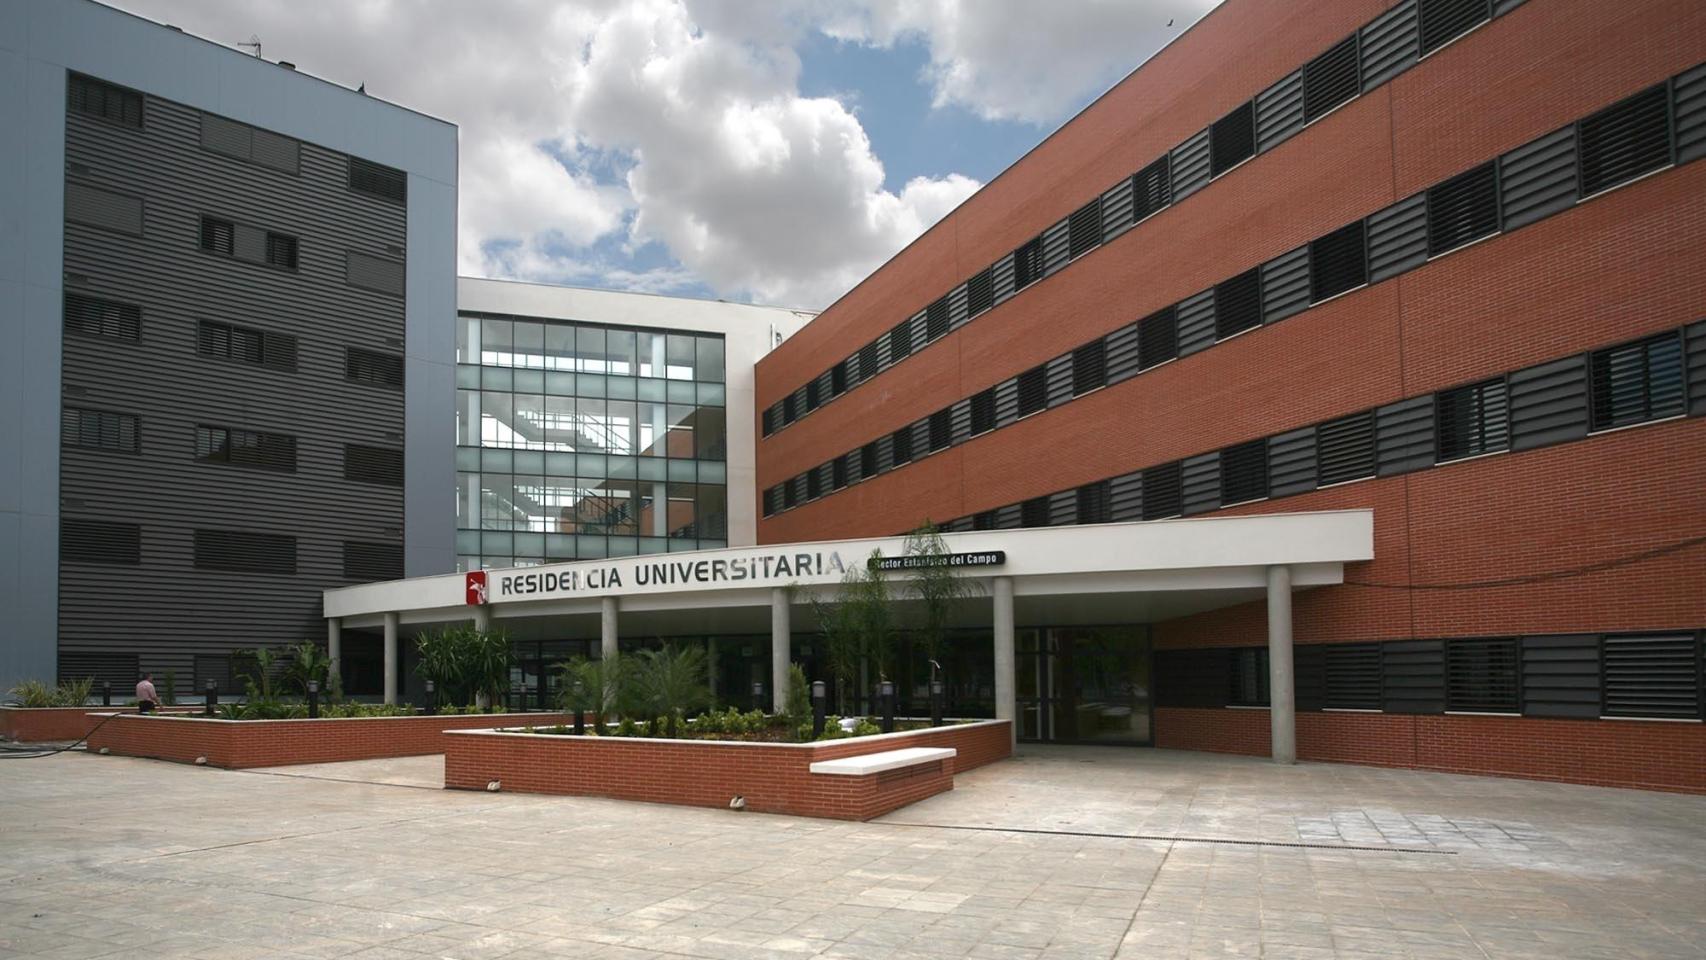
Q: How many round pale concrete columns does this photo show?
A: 7